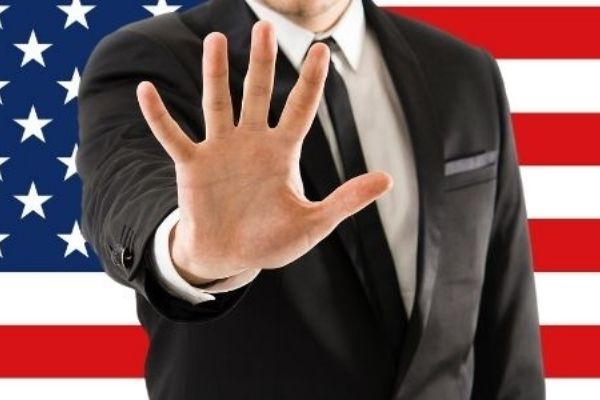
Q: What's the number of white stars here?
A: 12